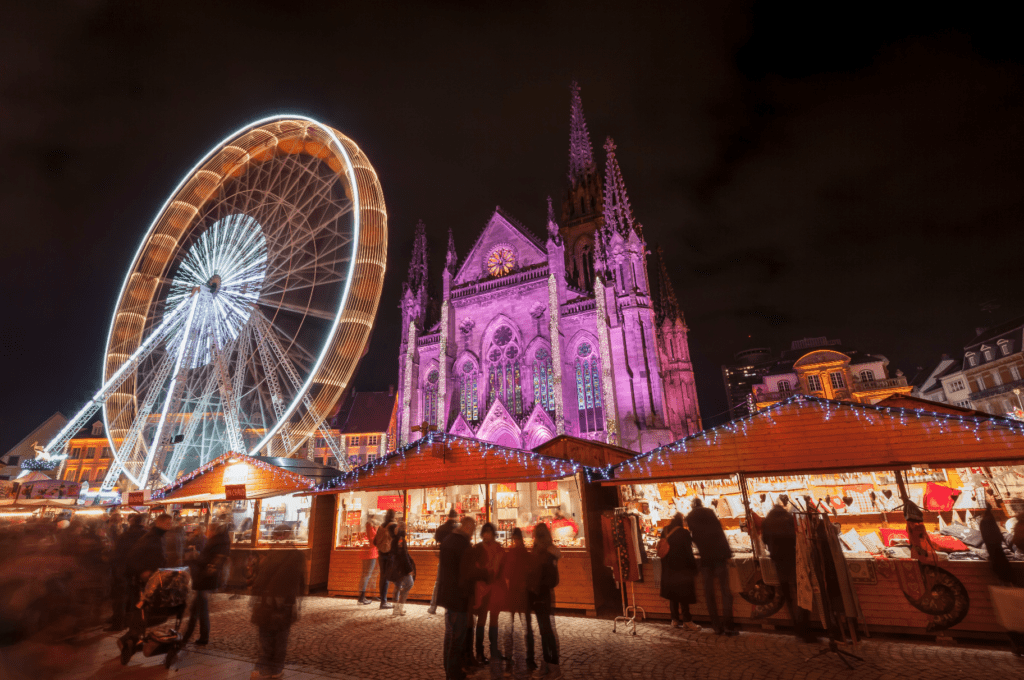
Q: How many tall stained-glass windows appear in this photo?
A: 5